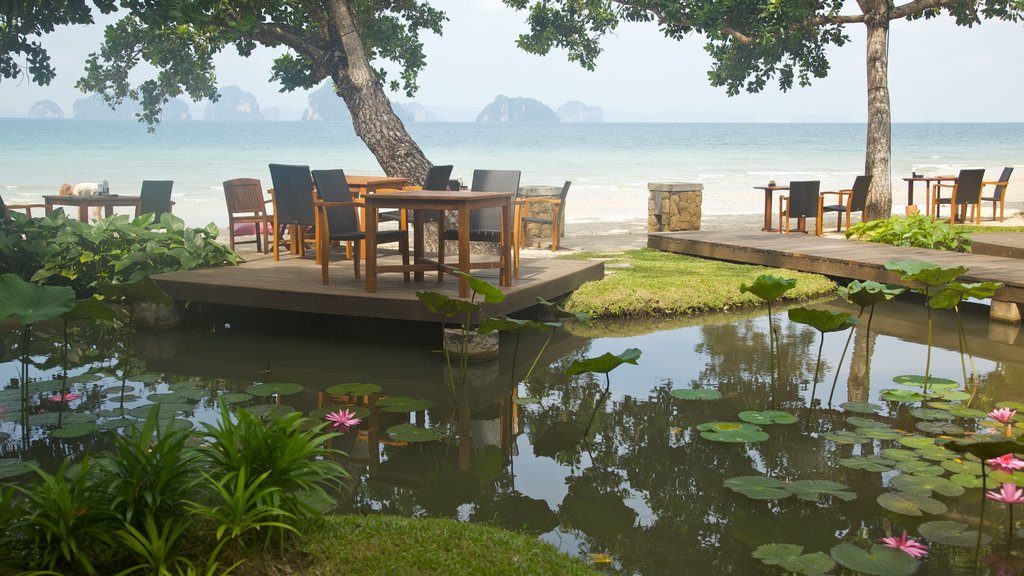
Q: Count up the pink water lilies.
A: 6